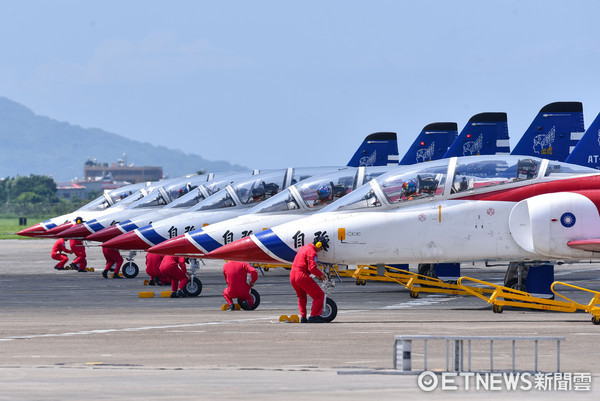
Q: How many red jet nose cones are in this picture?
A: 7